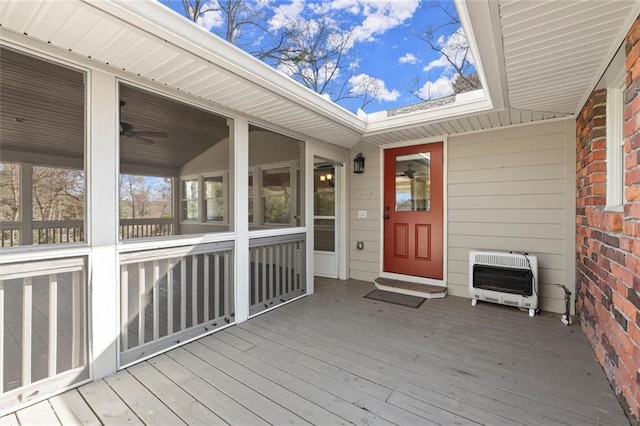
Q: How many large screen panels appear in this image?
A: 3